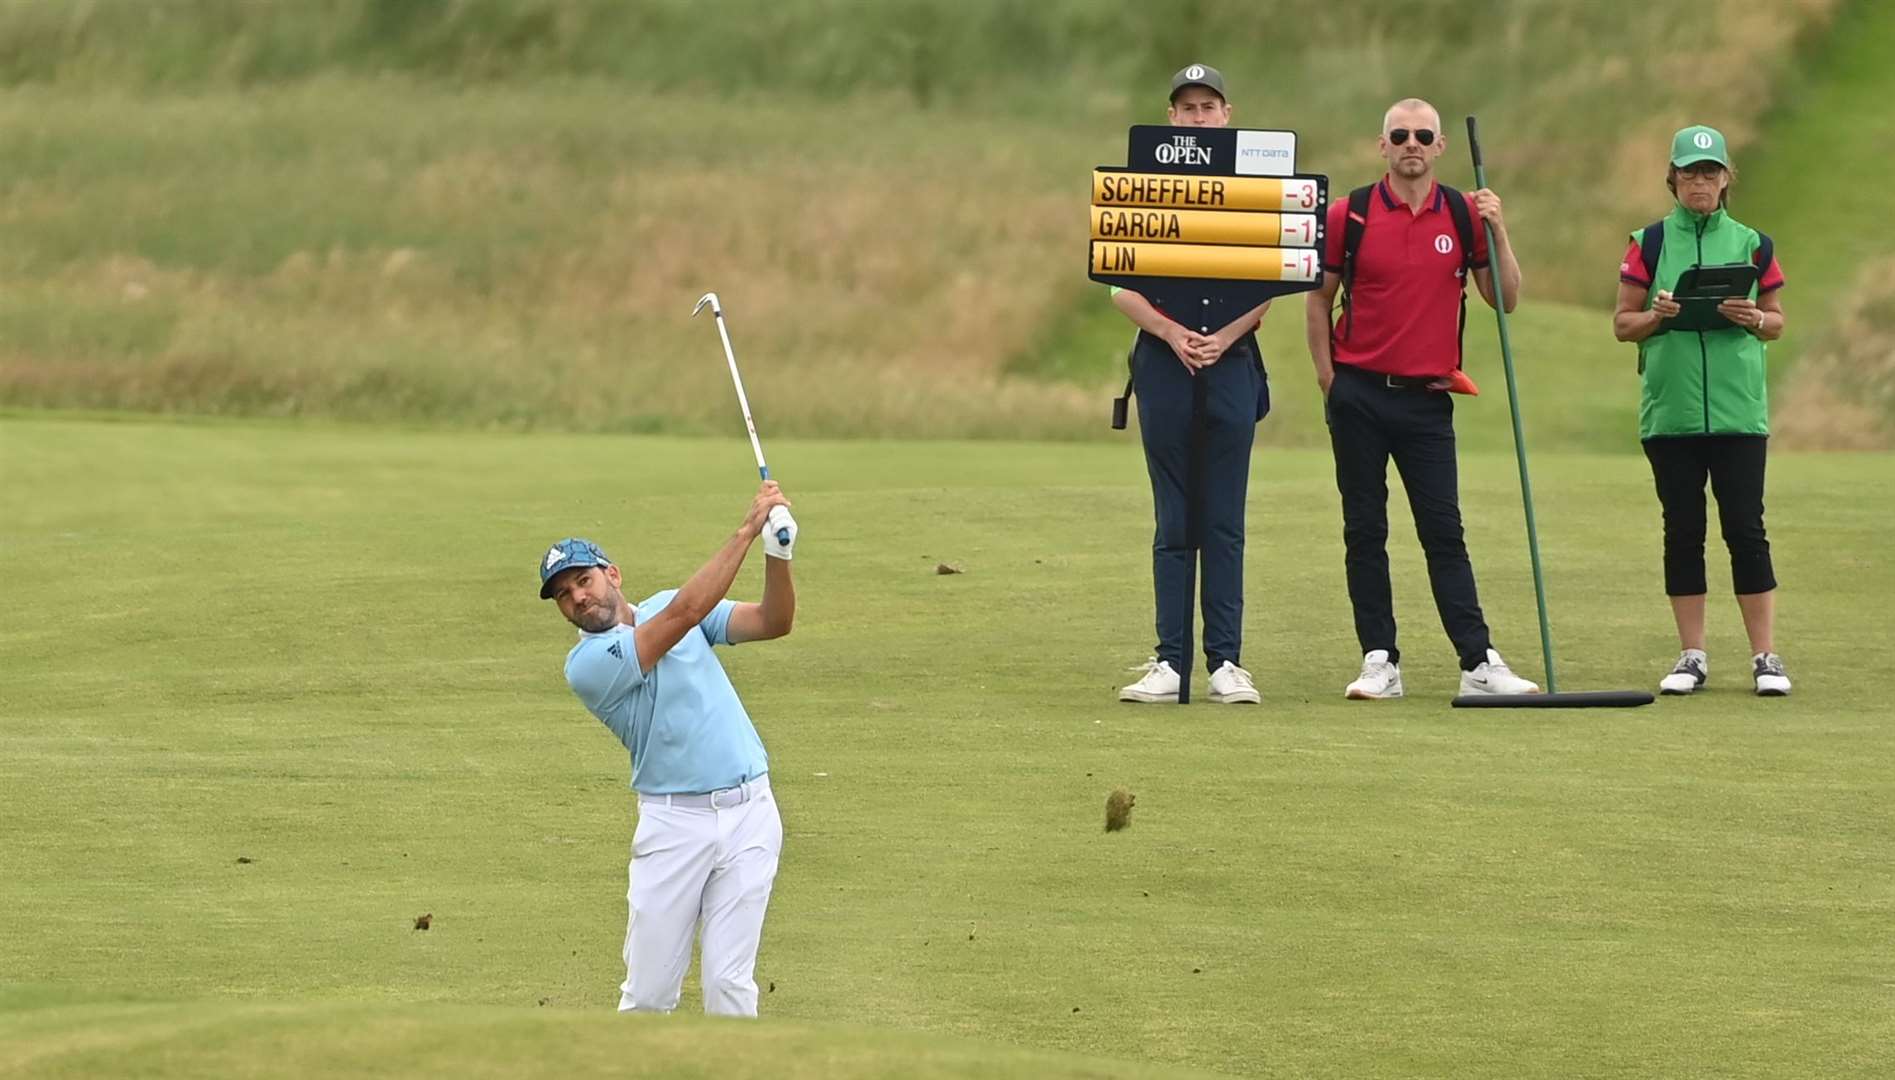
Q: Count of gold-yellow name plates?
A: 3